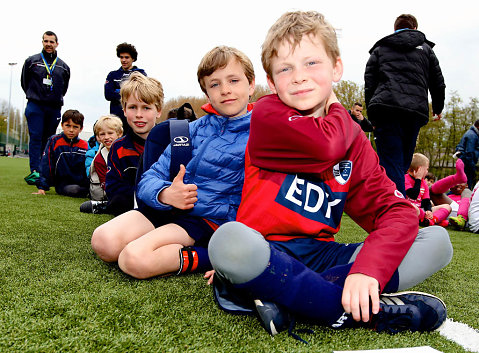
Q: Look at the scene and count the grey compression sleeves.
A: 2